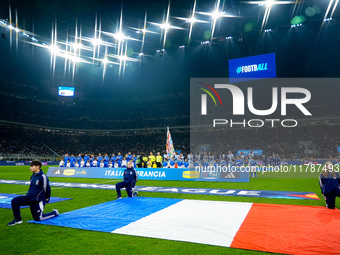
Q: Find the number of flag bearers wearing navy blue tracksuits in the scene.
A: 3